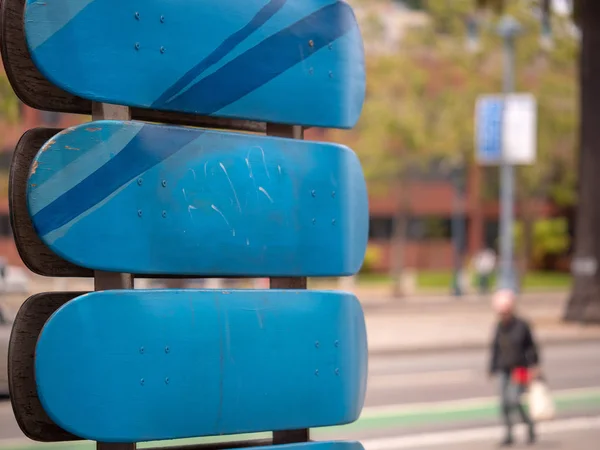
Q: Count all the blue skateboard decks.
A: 4